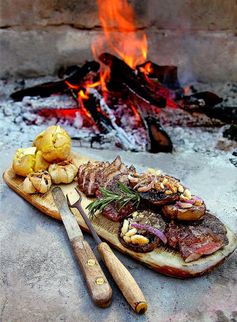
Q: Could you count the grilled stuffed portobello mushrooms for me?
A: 3